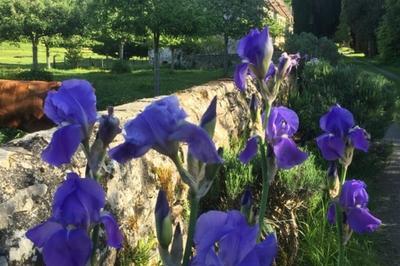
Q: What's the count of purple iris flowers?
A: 8